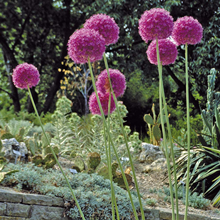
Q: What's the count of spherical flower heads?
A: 8